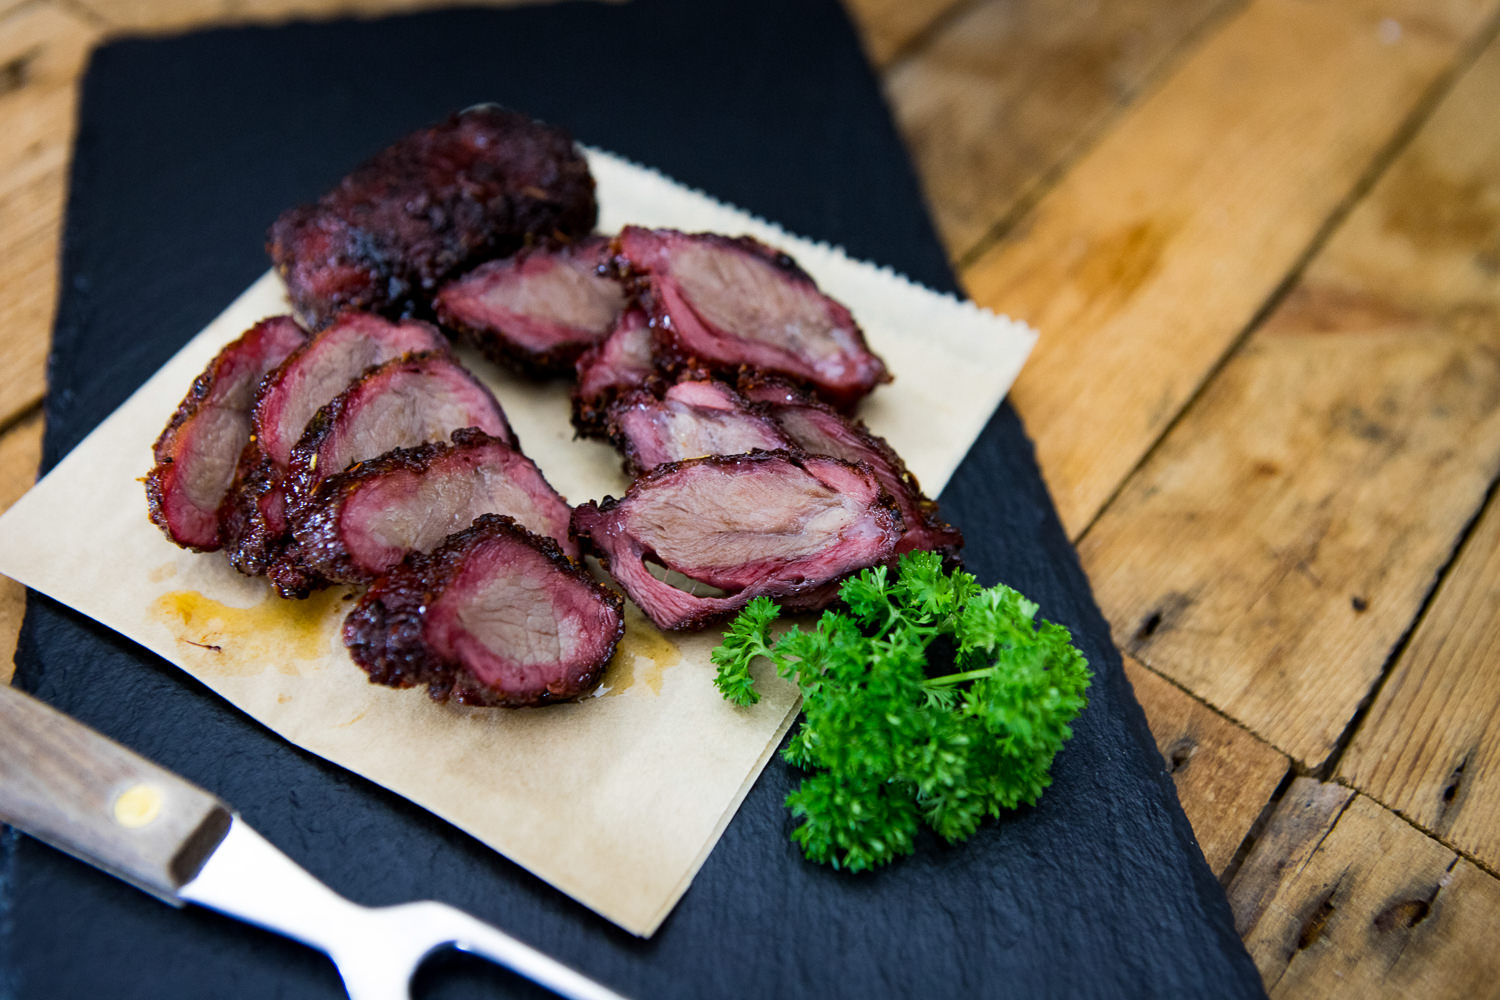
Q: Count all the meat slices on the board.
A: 11